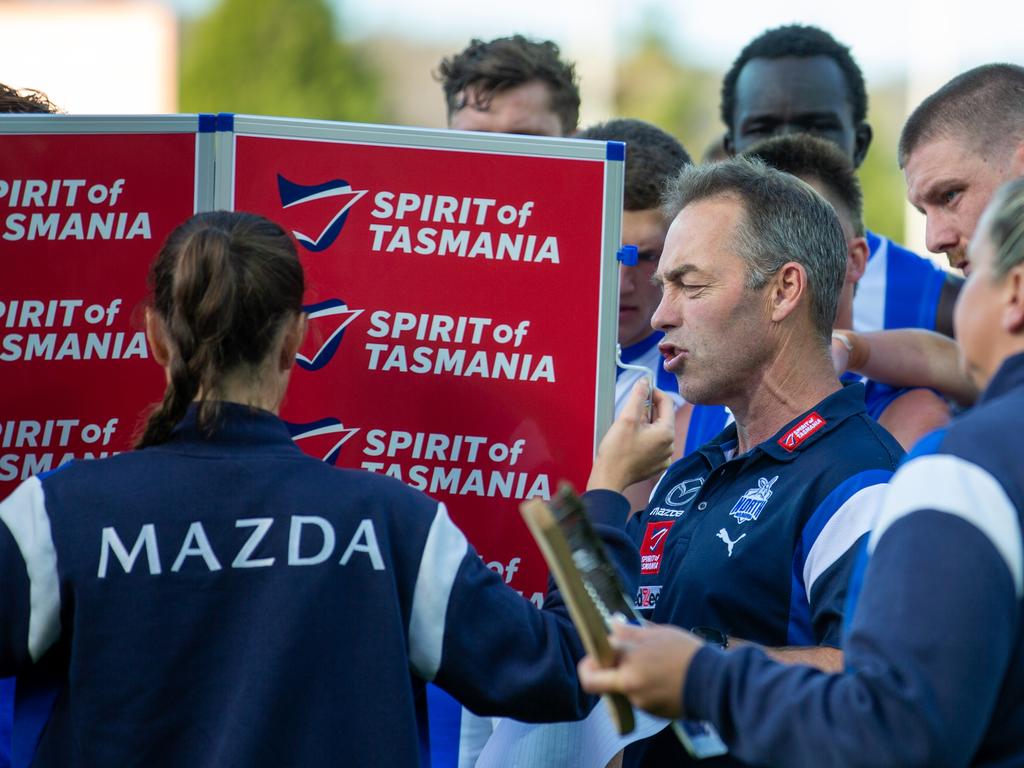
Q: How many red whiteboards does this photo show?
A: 2